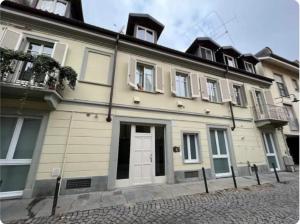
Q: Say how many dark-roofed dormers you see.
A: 5